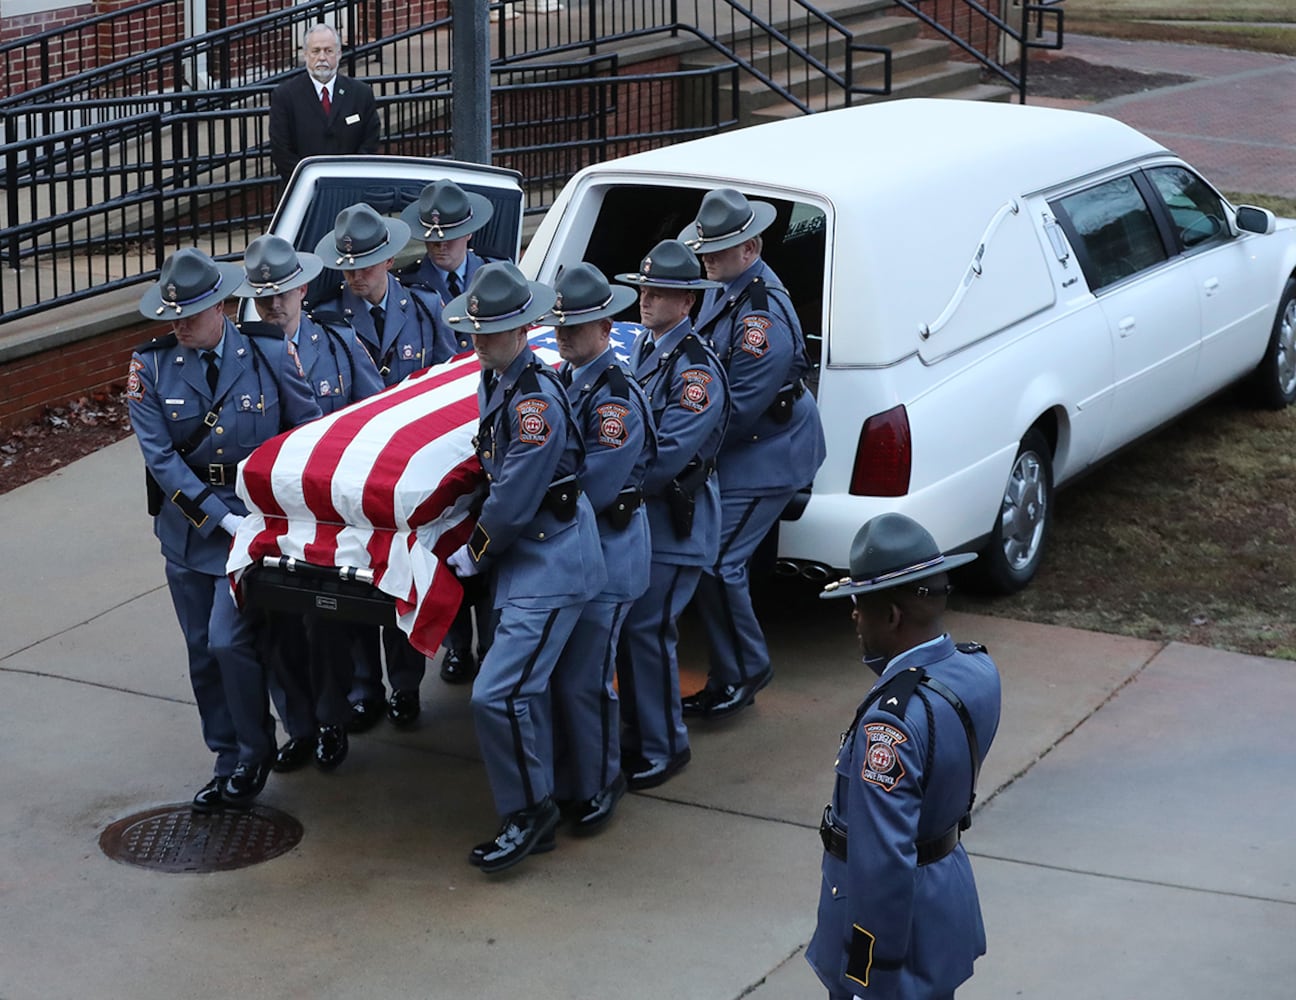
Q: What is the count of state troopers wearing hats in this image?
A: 9